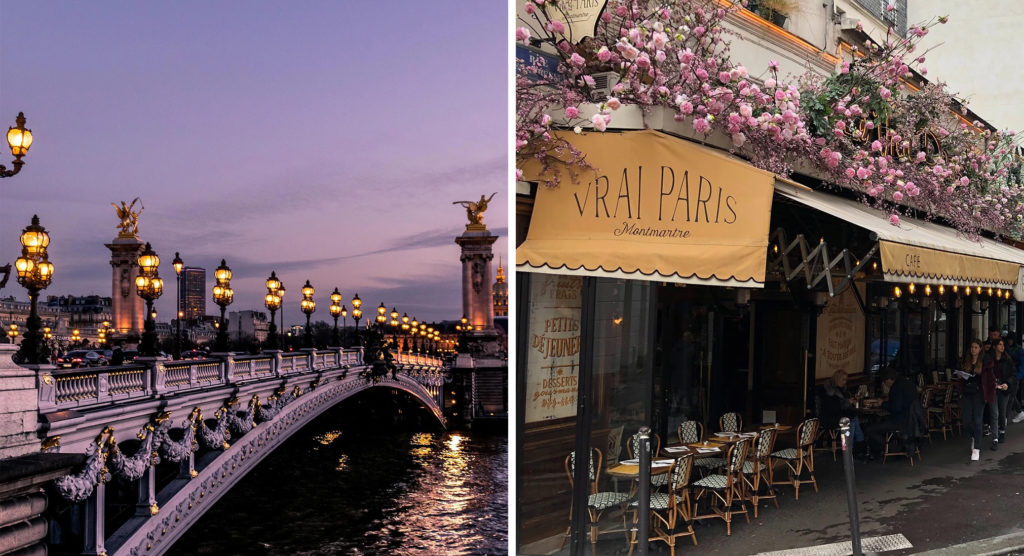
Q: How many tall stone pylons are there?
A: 2